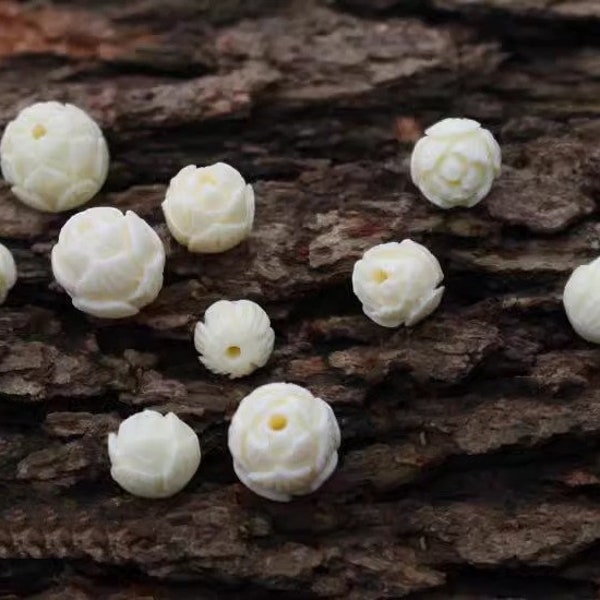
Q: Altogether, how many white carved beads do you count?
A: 10